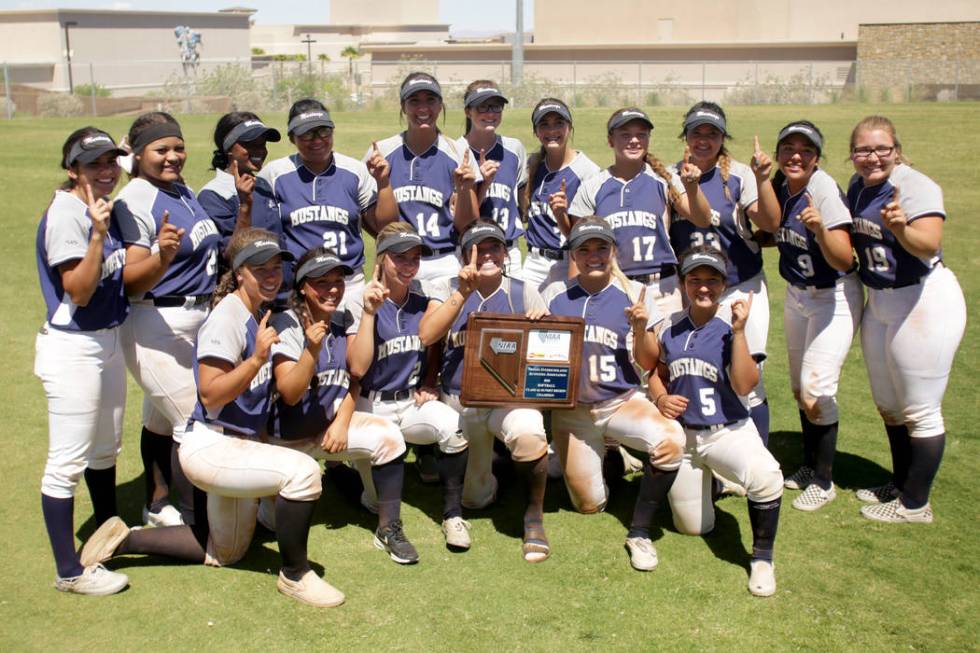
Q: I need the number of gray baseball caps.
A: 15